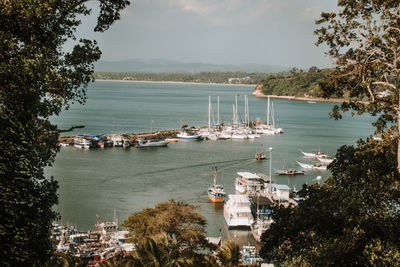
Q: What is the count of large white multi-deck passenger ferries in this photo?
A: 2